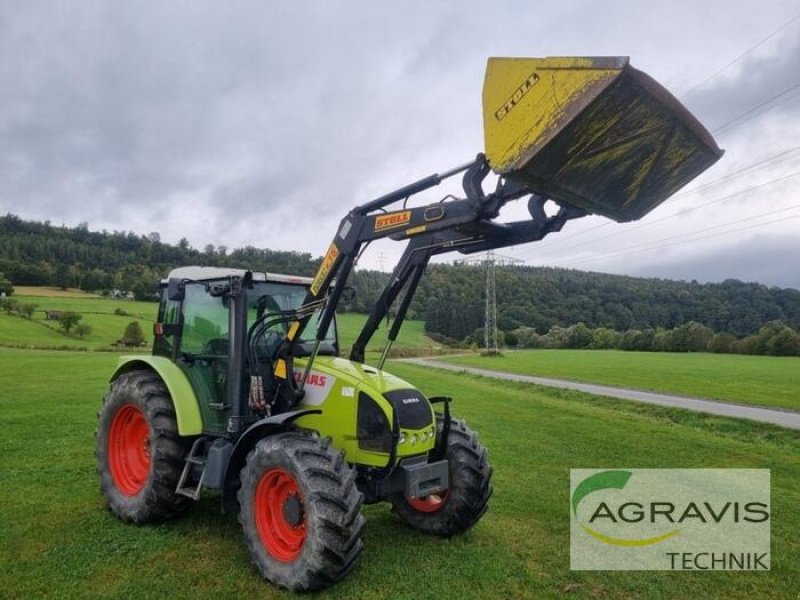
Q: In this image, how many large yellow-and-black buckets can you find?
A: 1